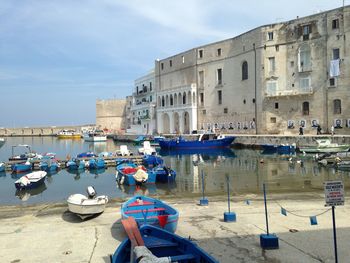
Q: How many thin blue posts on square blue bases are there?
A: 3